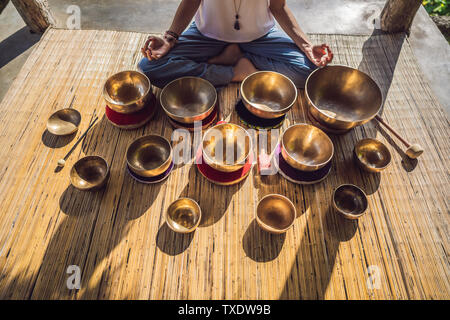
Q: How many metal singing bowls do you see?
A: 13